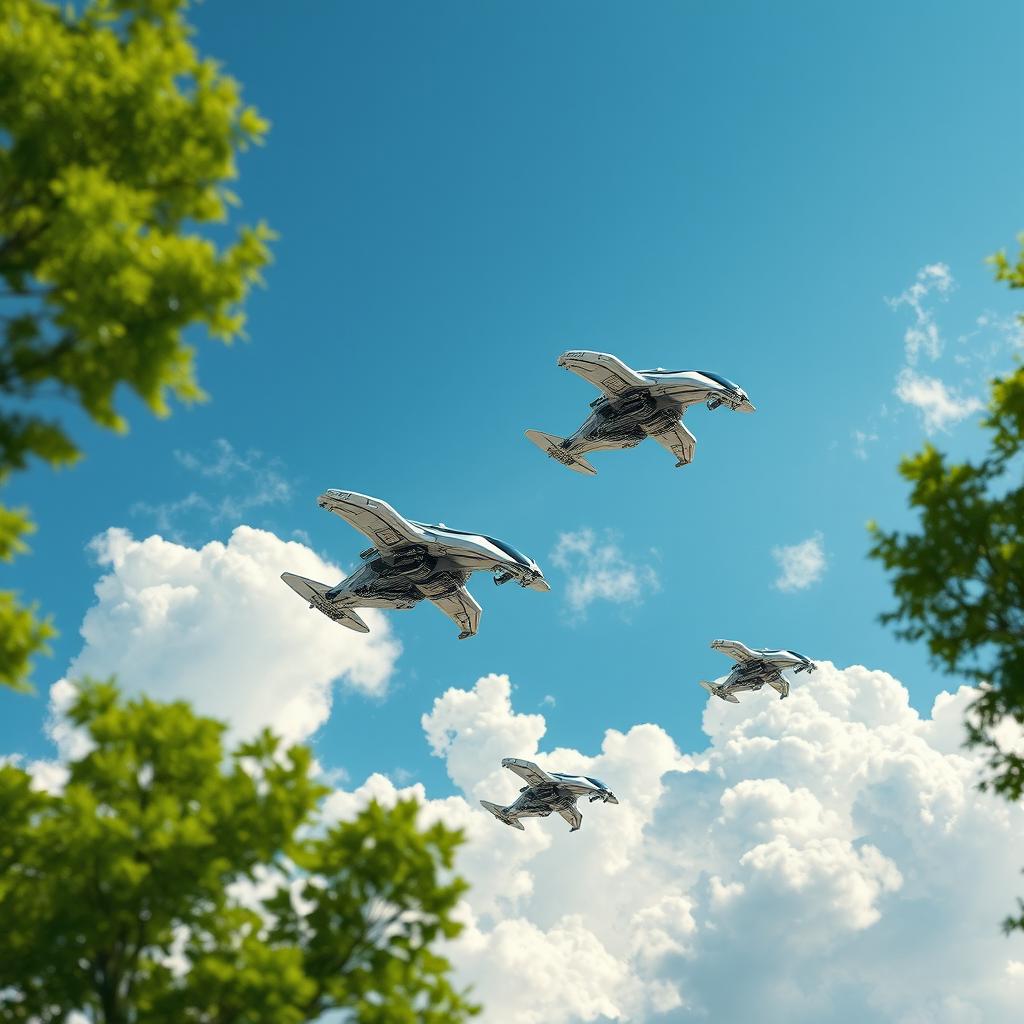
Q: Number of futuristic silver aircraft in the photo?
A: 4